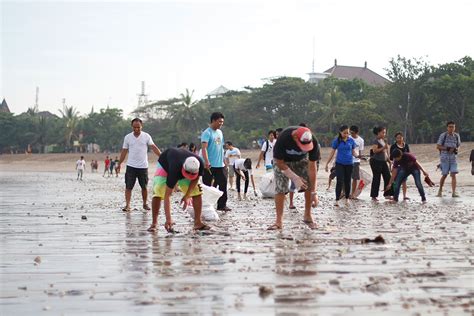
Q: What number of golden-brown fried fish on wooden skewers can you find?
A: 0